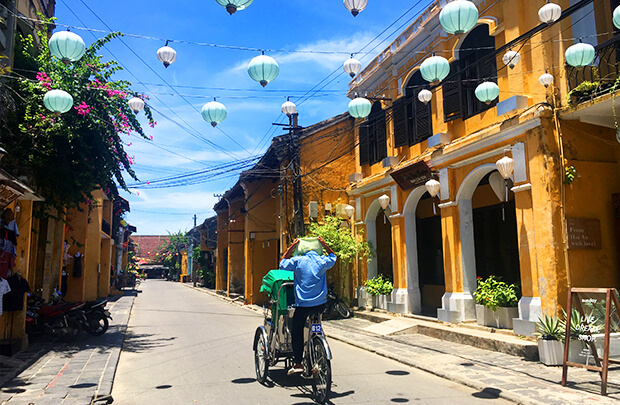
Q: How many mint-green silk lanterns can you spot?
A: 11